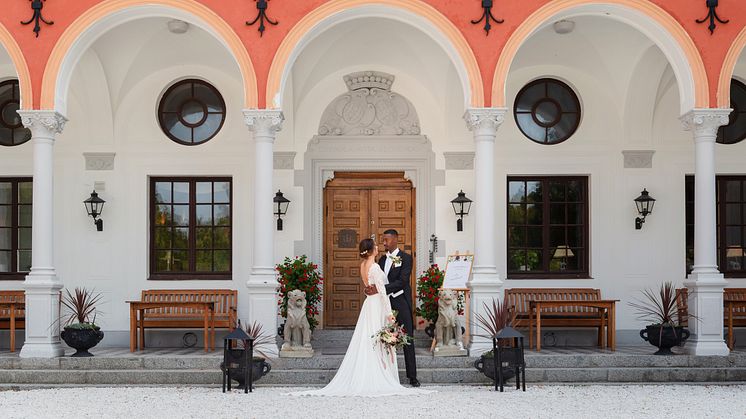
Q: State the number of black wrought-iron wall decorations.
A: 4